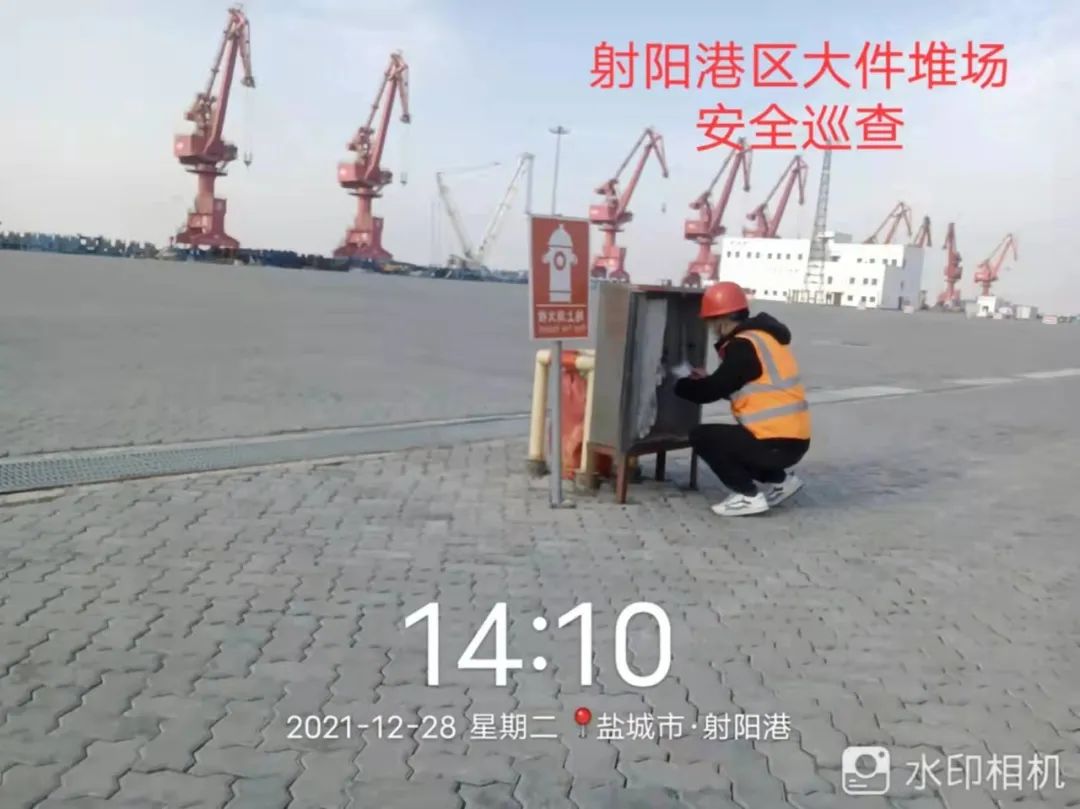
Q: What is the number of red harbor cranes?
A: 9